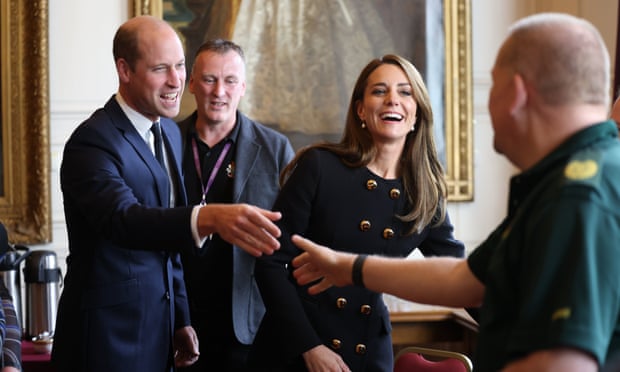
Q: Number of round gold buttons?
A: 8